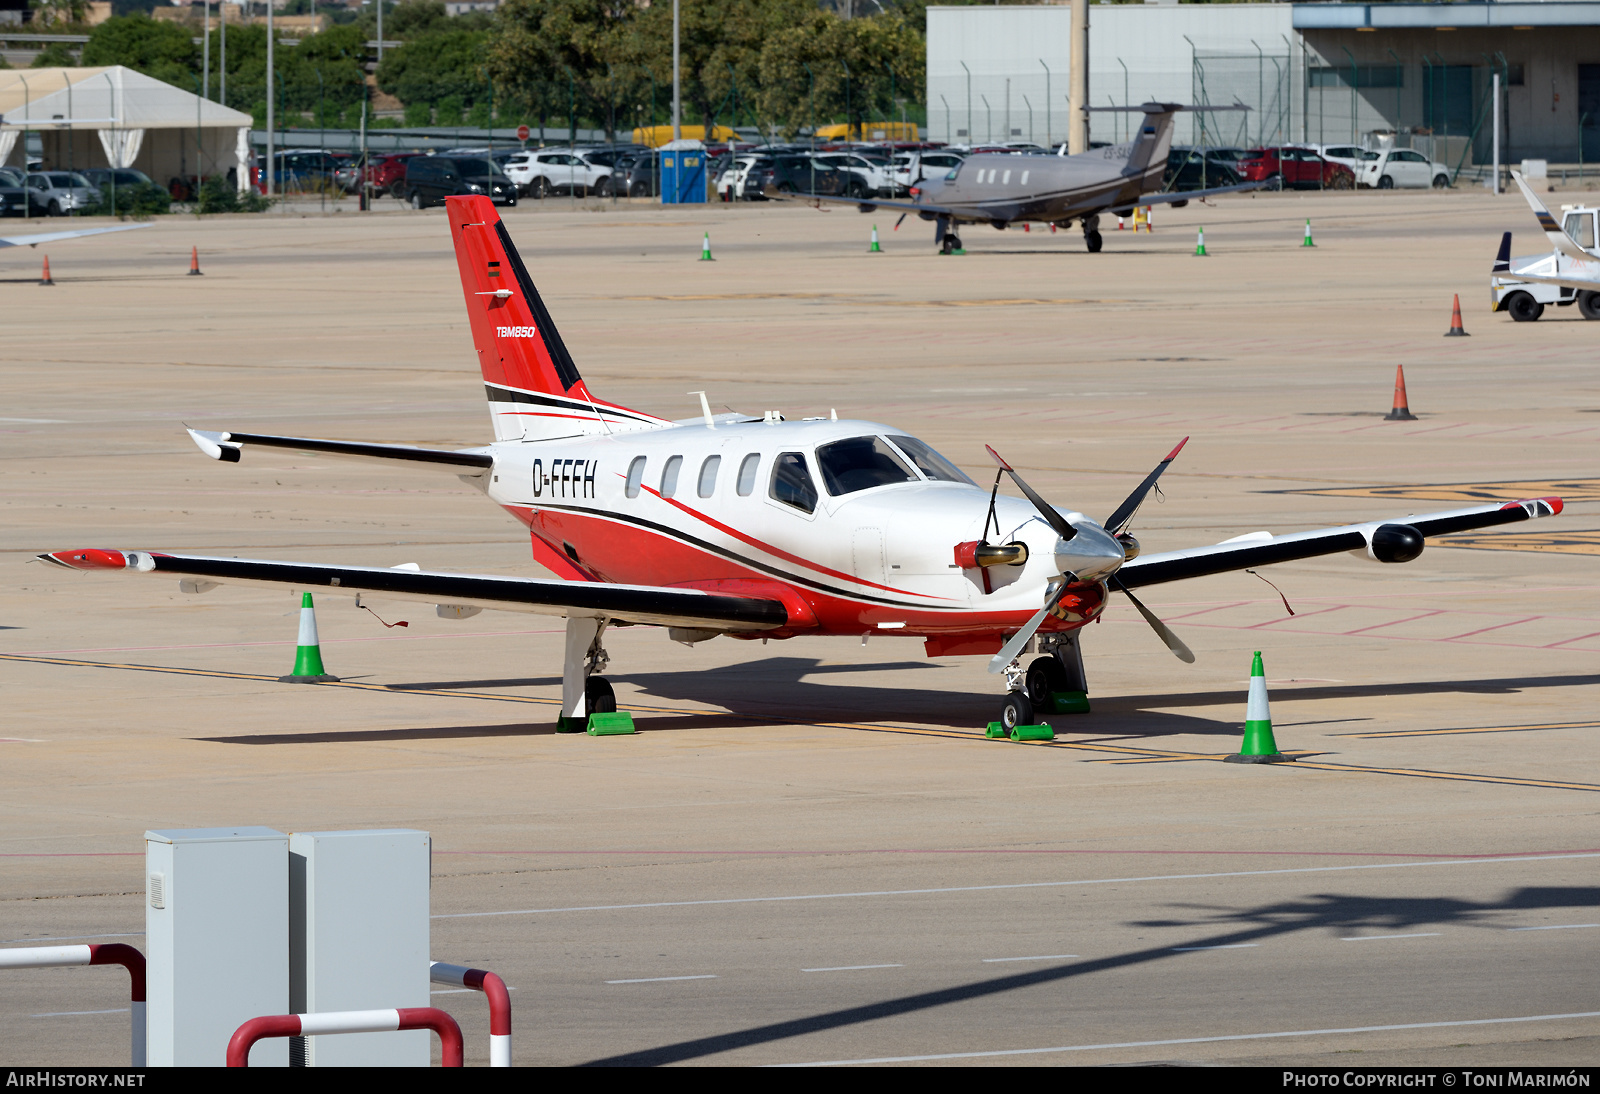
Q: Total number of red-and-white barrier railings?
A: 3